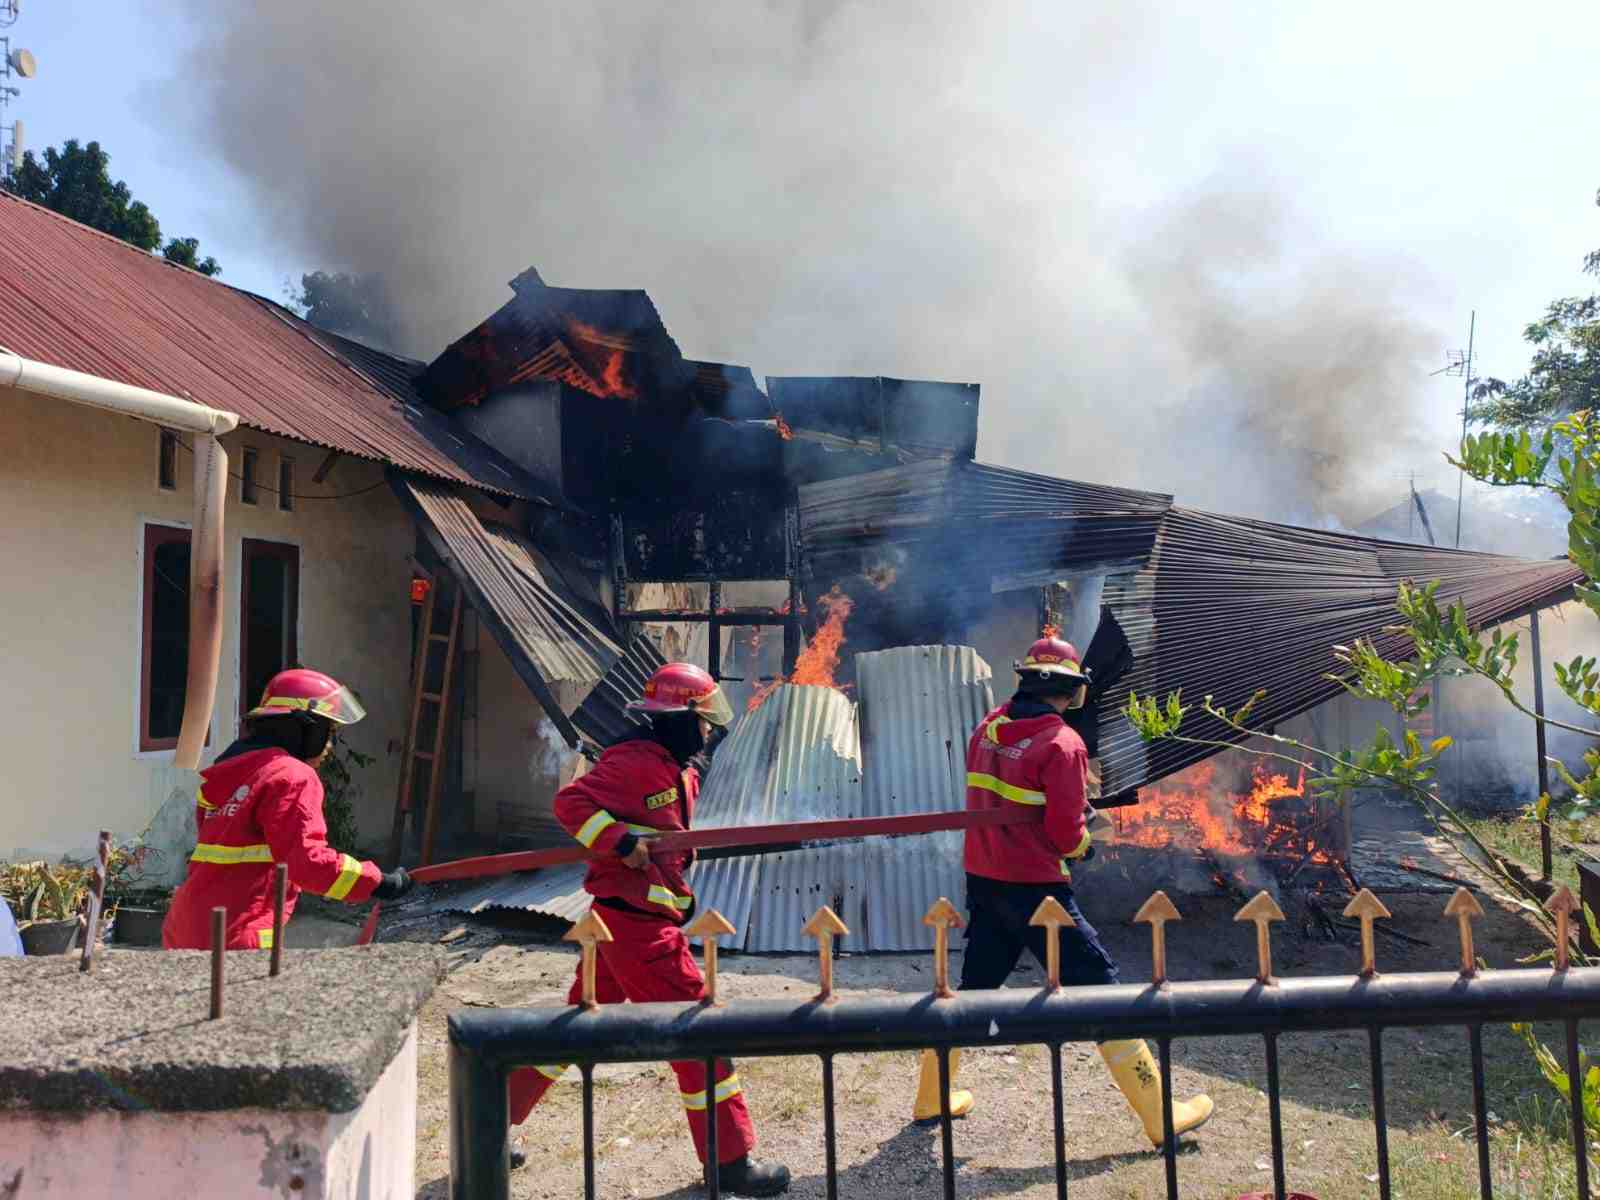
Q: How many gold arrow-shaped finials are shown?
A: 10